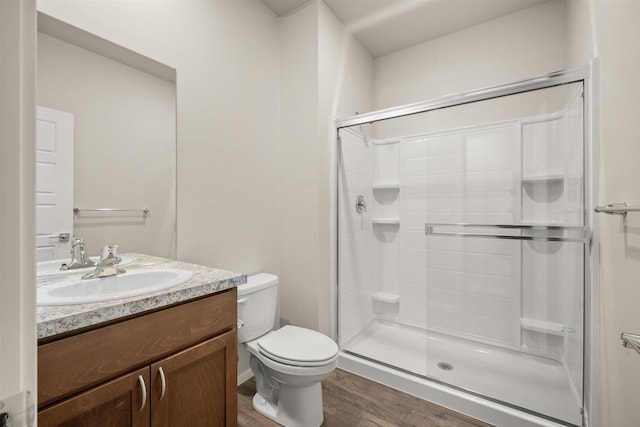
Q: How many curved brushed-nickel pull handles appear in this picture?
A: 2